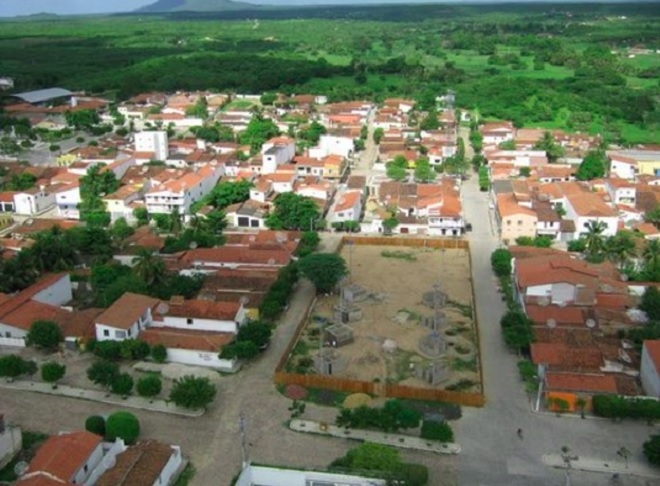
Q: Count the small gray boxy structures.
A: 8